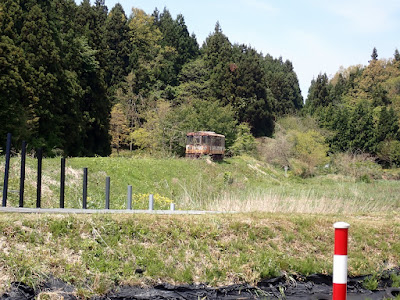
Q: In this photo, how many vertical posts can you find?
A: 10